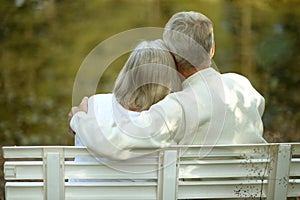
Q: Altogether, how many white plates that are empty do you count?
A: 0